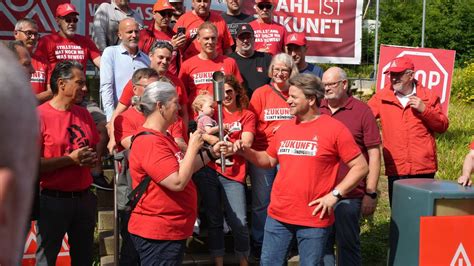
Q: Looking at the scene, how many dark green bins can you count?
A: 1